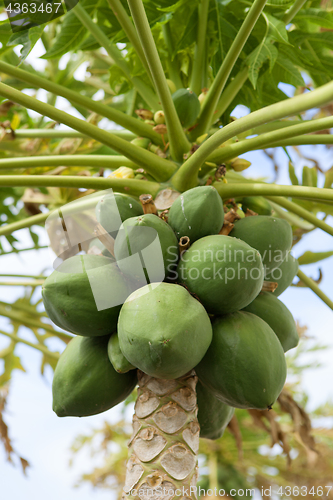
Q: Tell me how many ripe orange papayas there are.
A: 0